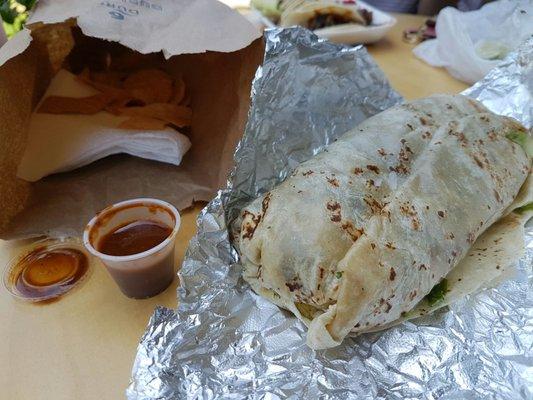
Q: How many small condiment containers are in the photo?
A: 1